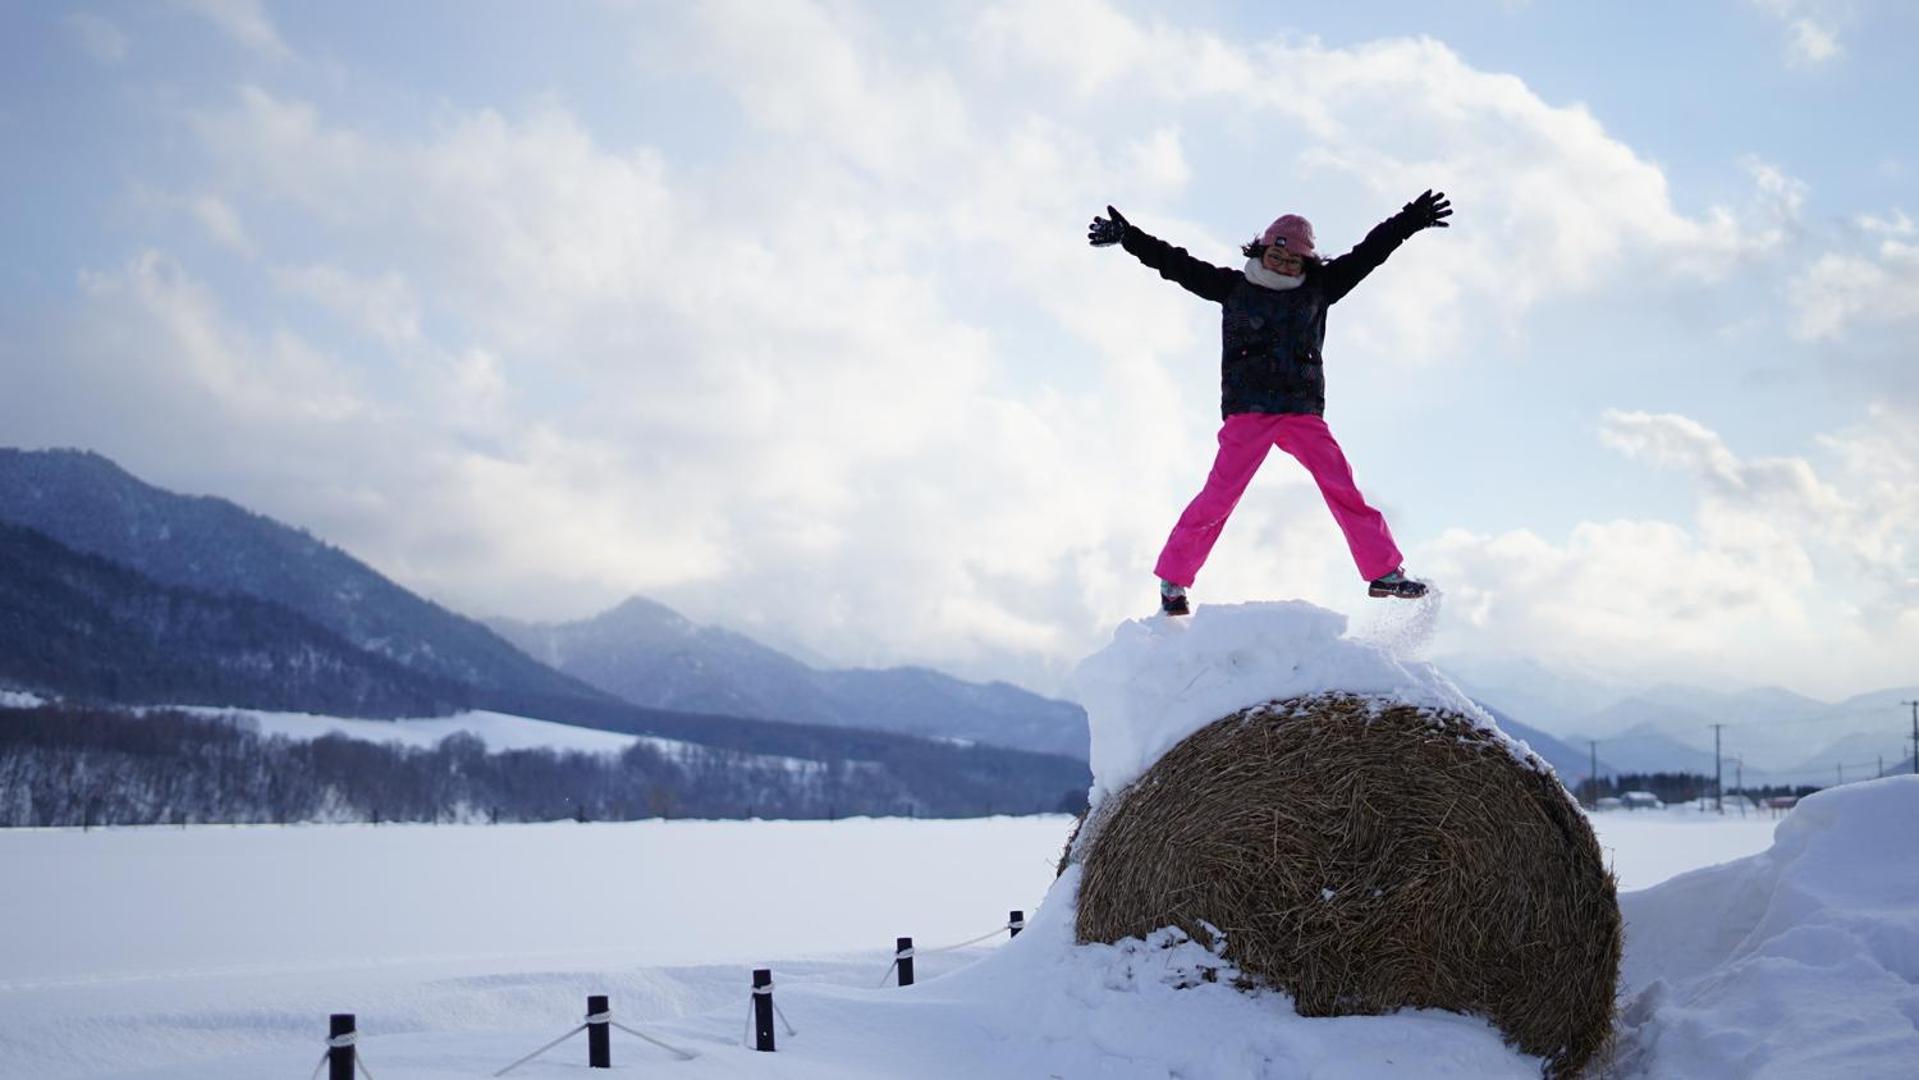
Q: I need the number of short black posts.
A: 5